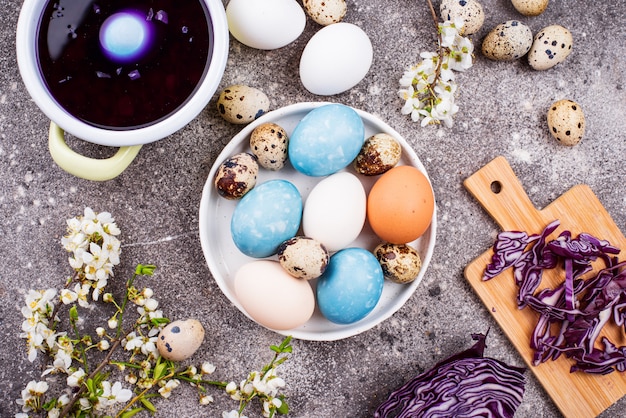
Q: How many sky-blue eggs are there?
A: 3